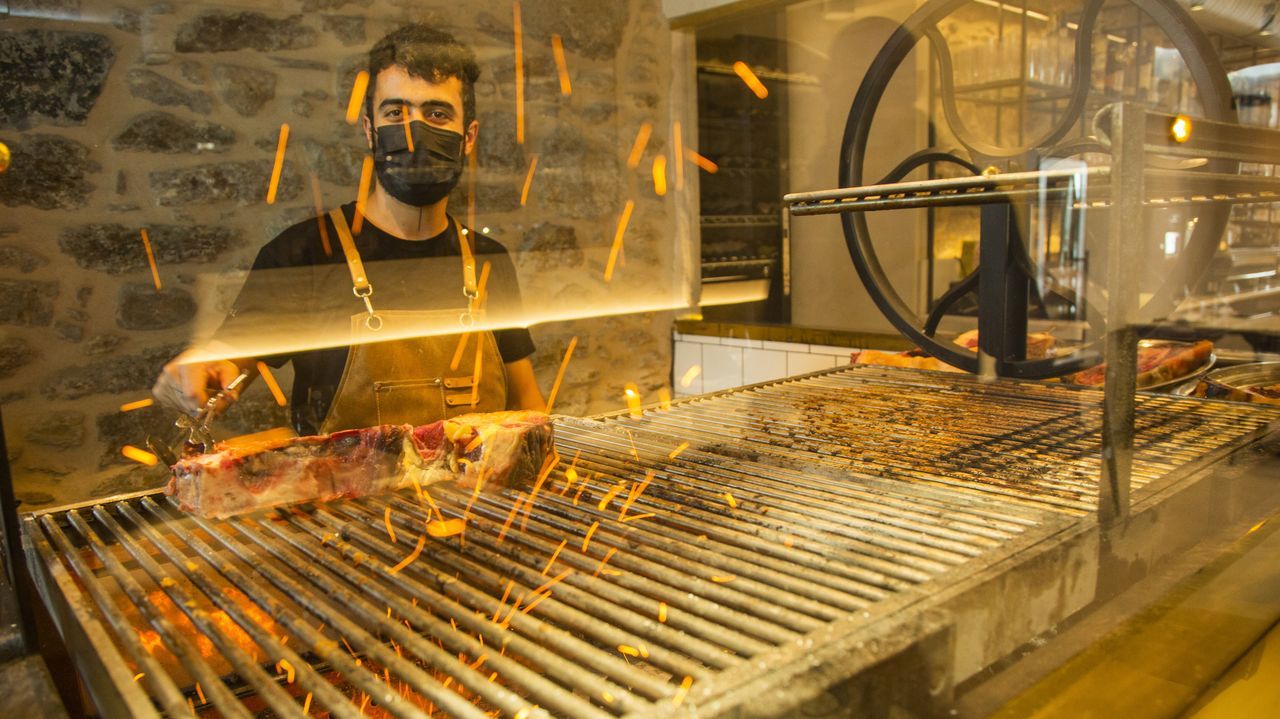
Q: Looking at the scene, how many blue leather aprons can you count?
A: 0